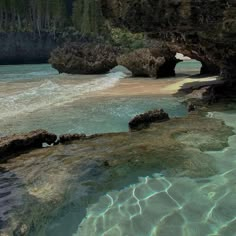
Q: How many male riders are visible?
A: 0